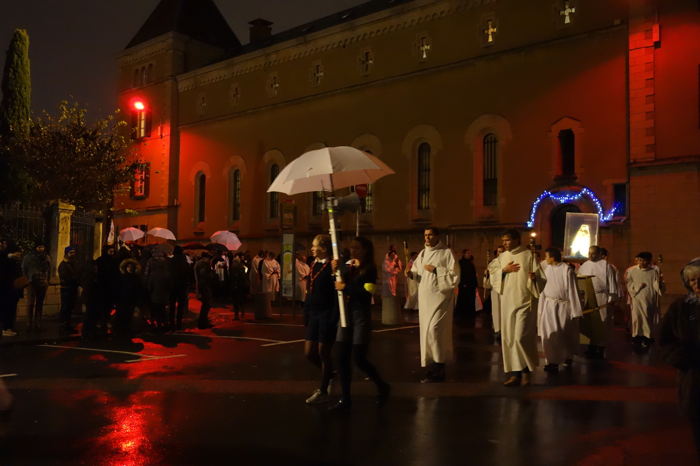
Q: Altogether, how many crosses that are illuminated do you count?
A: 3